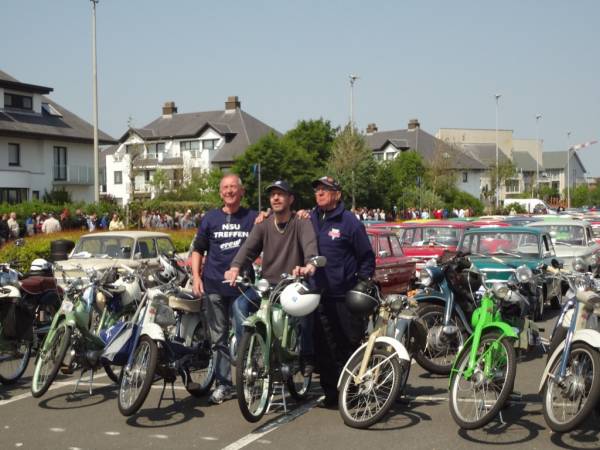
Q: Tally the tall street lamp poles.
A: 5